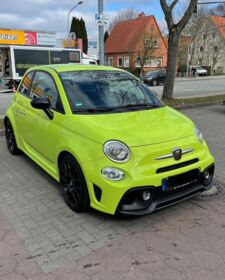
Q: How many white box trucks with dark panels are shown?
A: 1